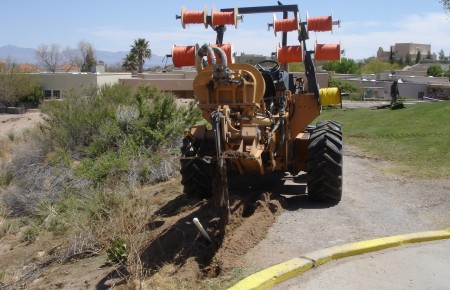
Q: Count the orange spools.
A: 8